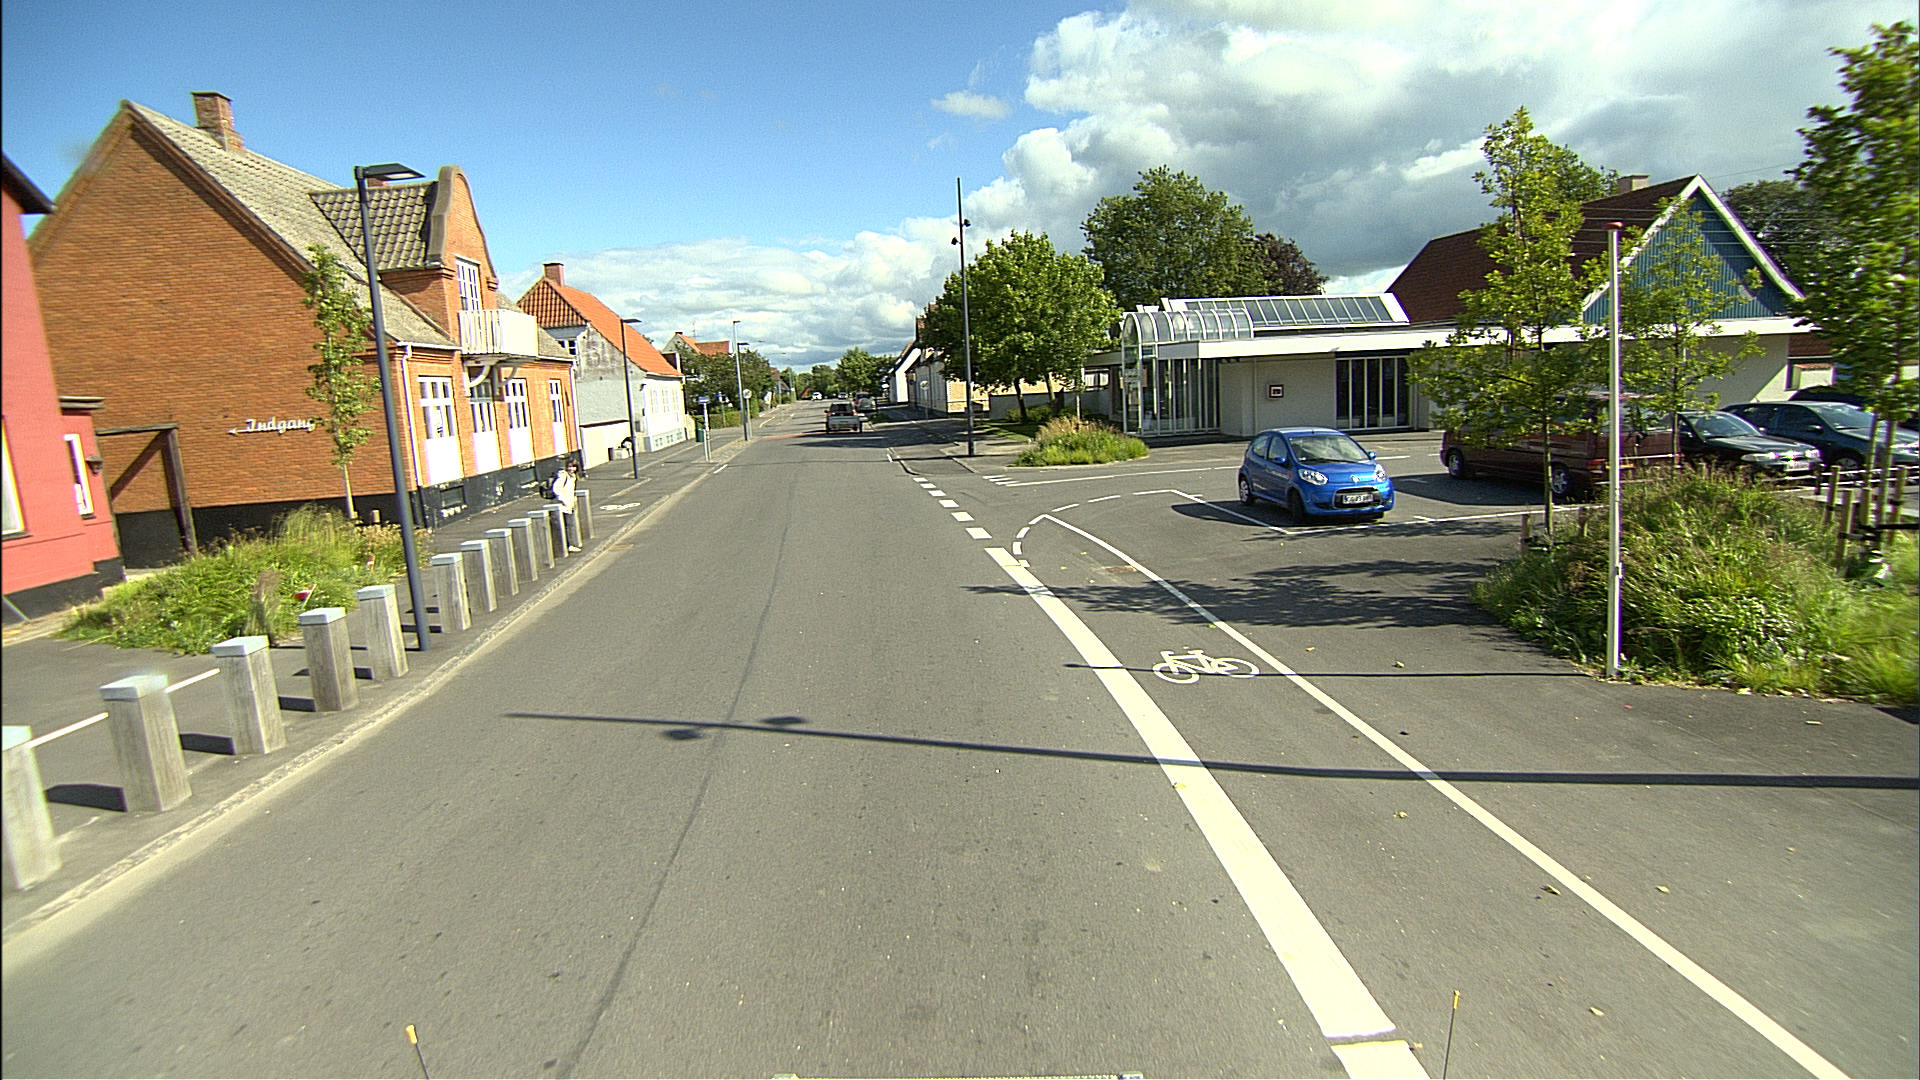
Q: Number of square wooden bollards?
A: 13